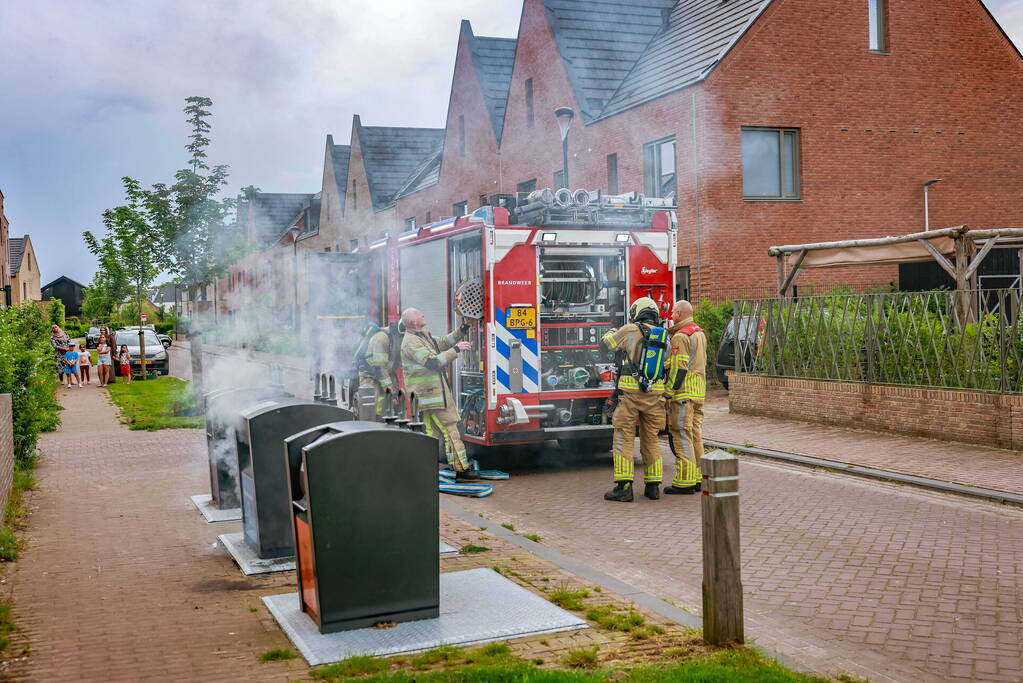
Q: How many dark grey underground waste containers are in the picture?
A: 3